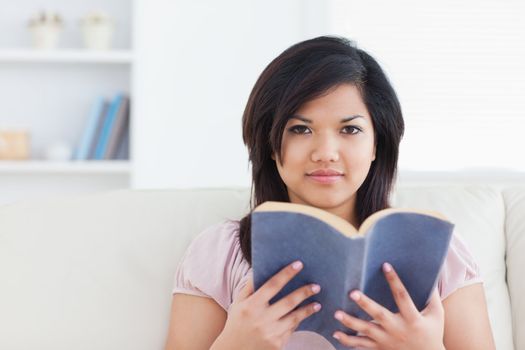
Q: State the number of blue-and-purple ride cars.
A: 0